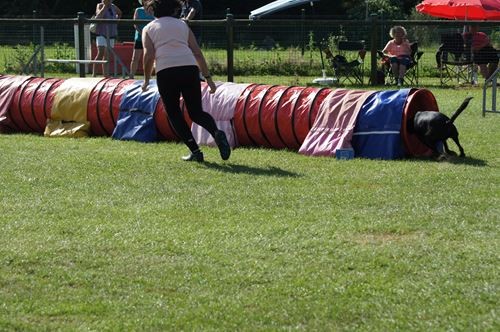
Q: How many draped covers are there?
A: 6